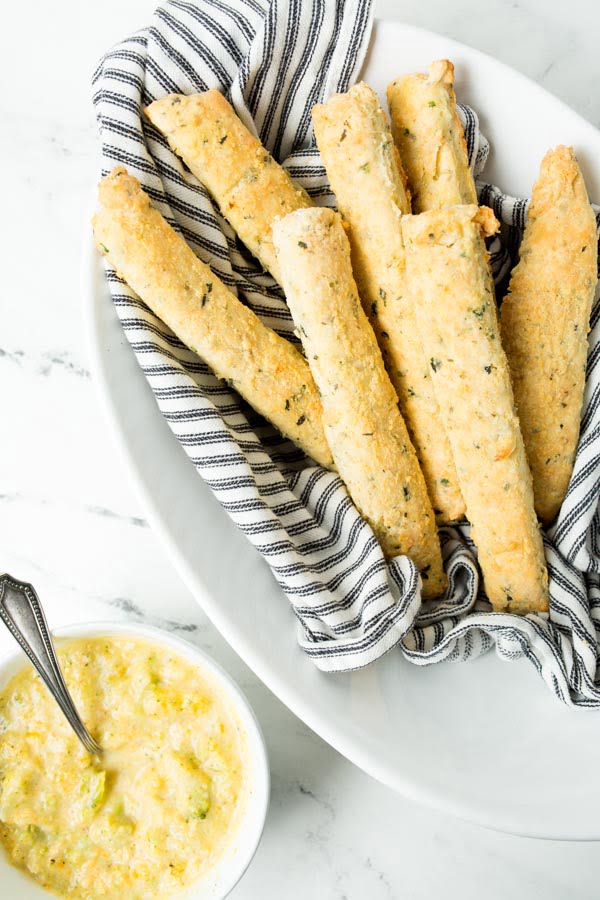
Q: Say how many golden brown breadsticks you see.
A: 7